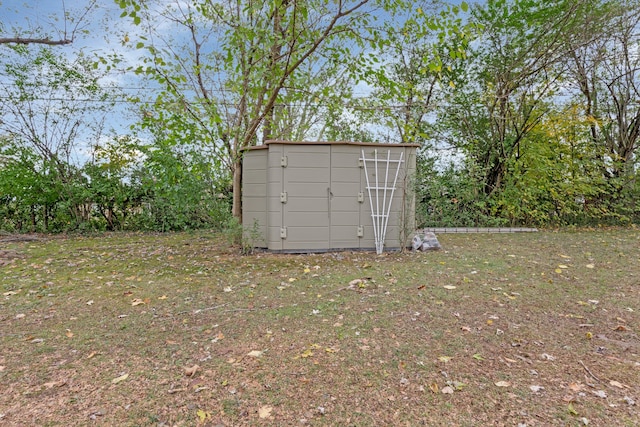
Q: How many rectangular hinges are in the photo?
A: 6